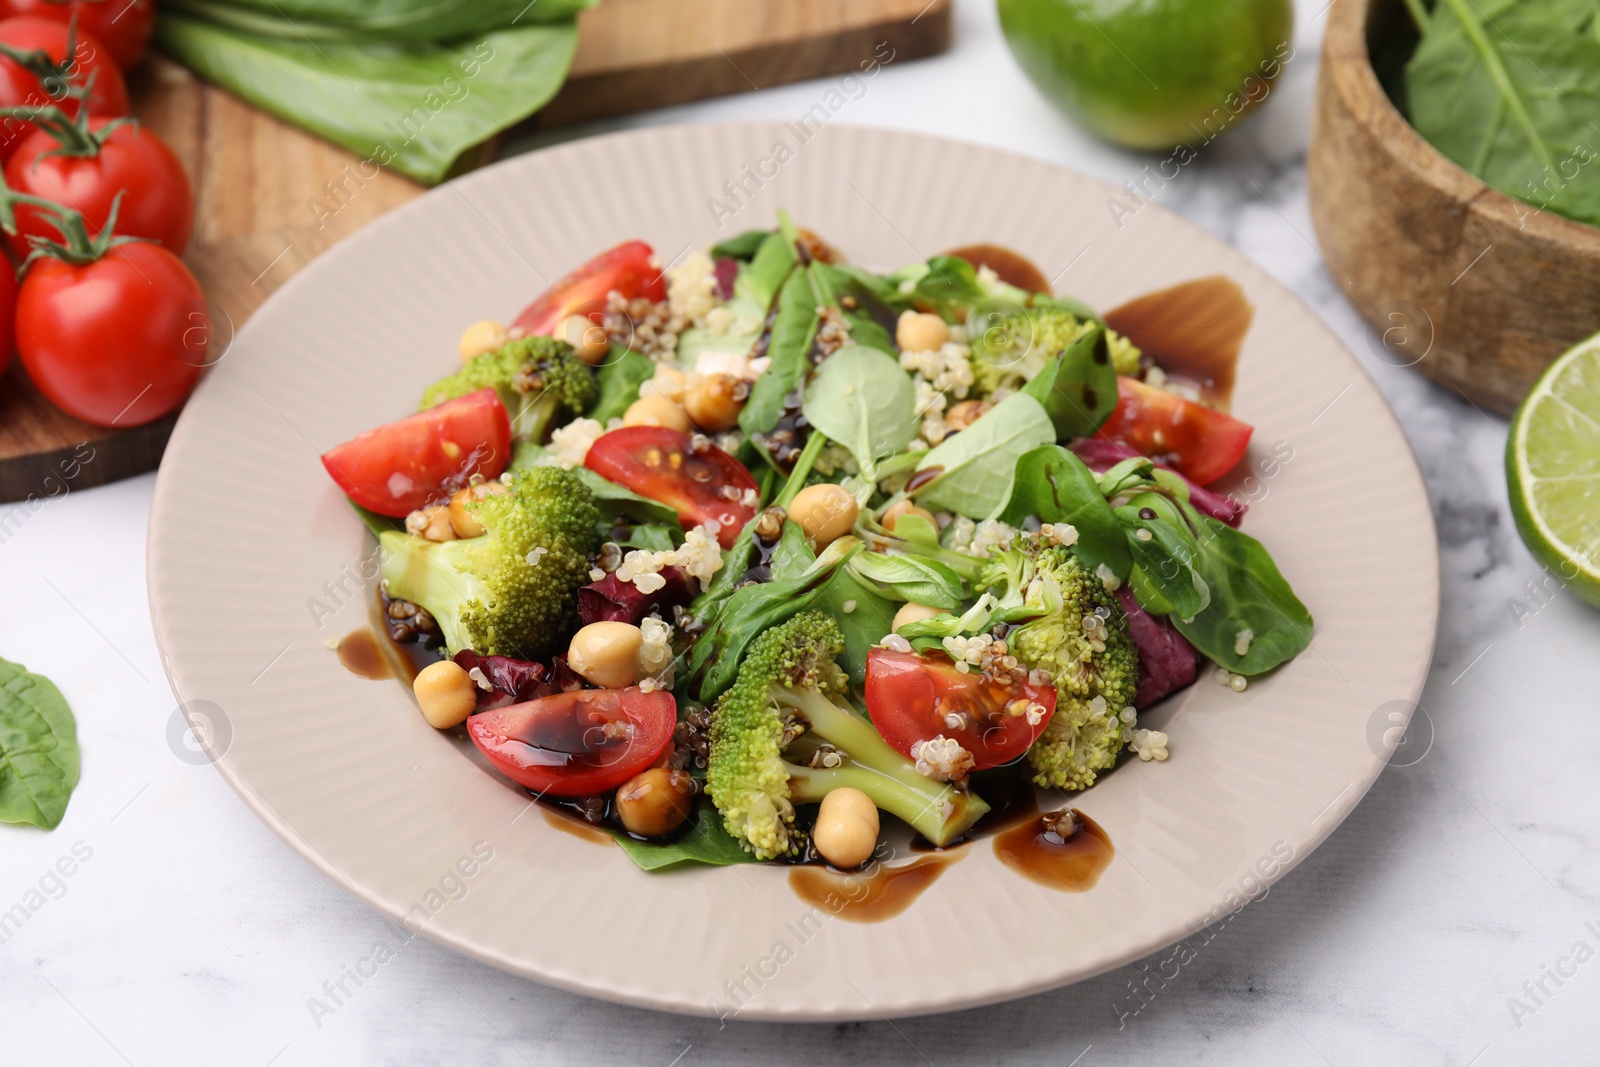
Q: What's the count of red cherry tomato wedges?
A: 6